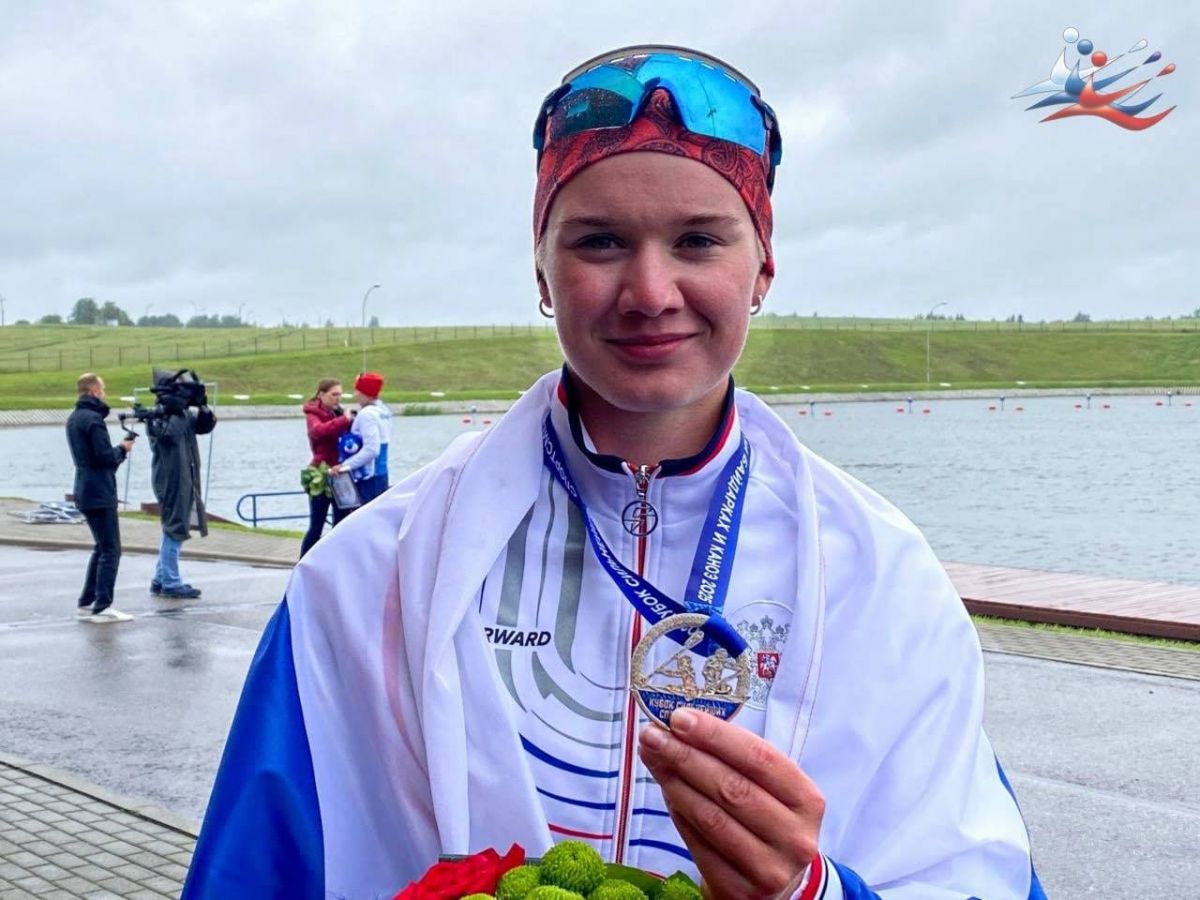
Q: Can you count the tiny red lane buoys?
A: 12